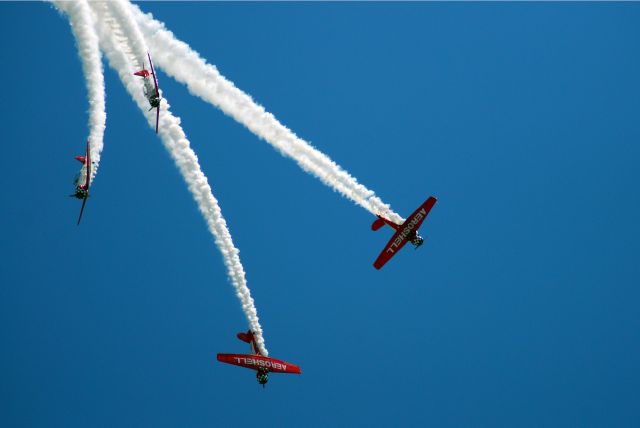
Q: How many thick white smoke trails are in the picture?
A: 4